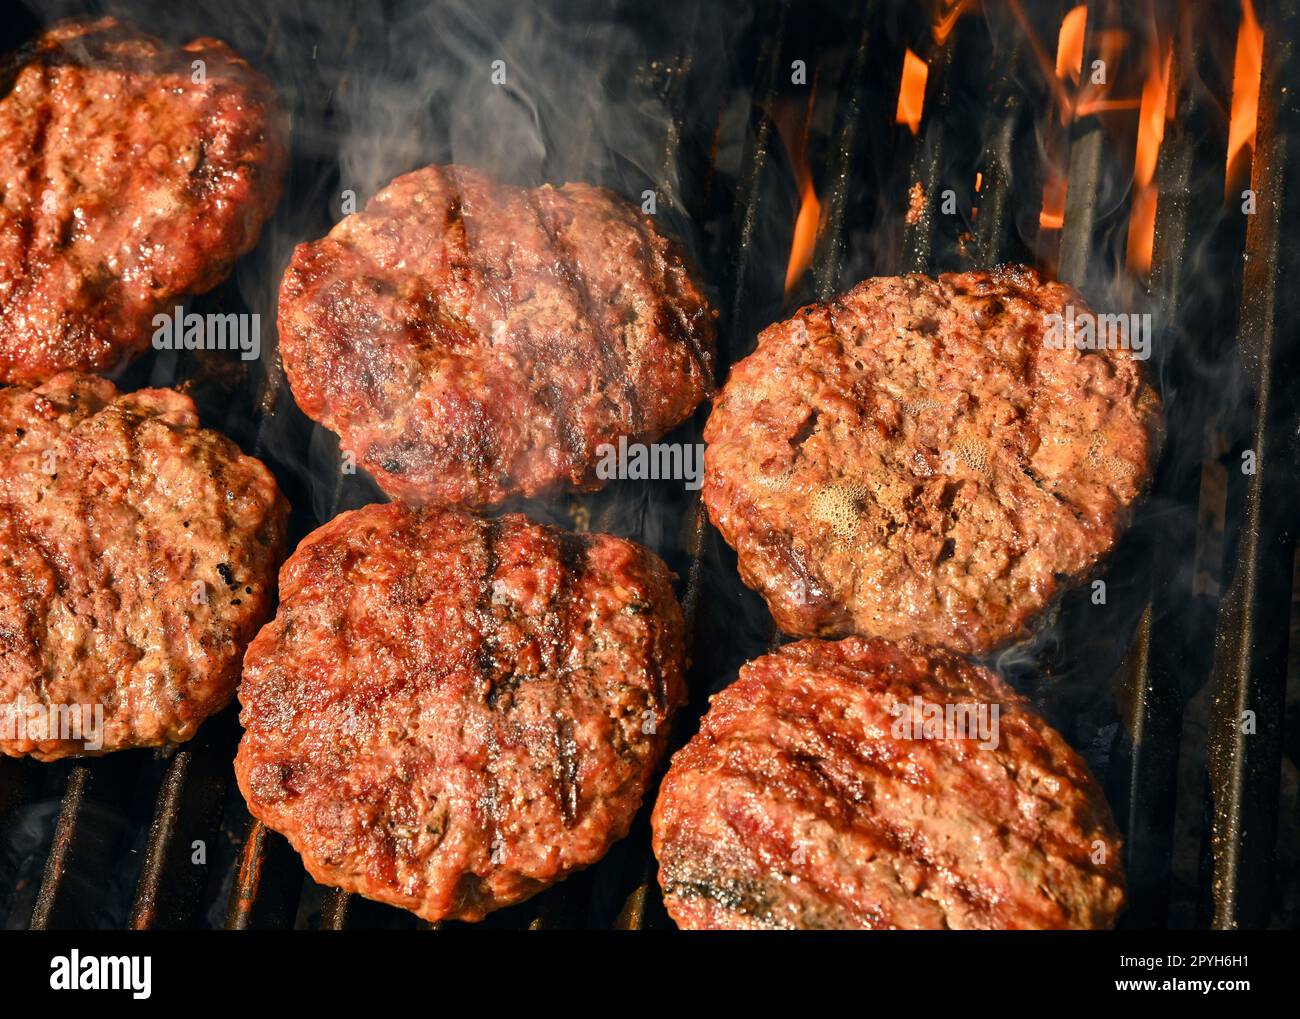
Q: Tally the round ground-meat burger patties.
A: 6